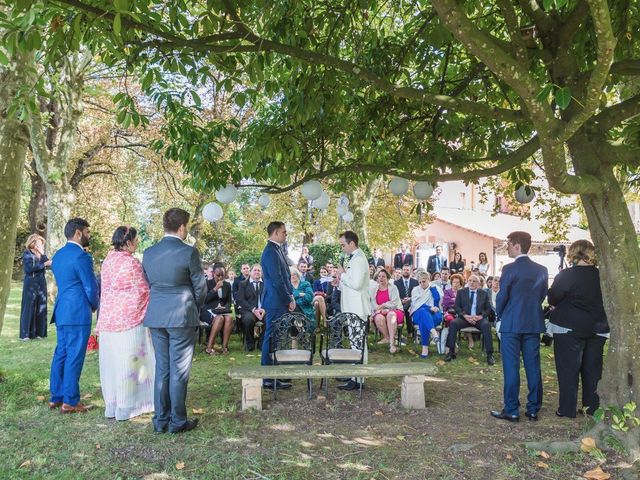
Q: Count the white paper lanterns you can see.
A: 11